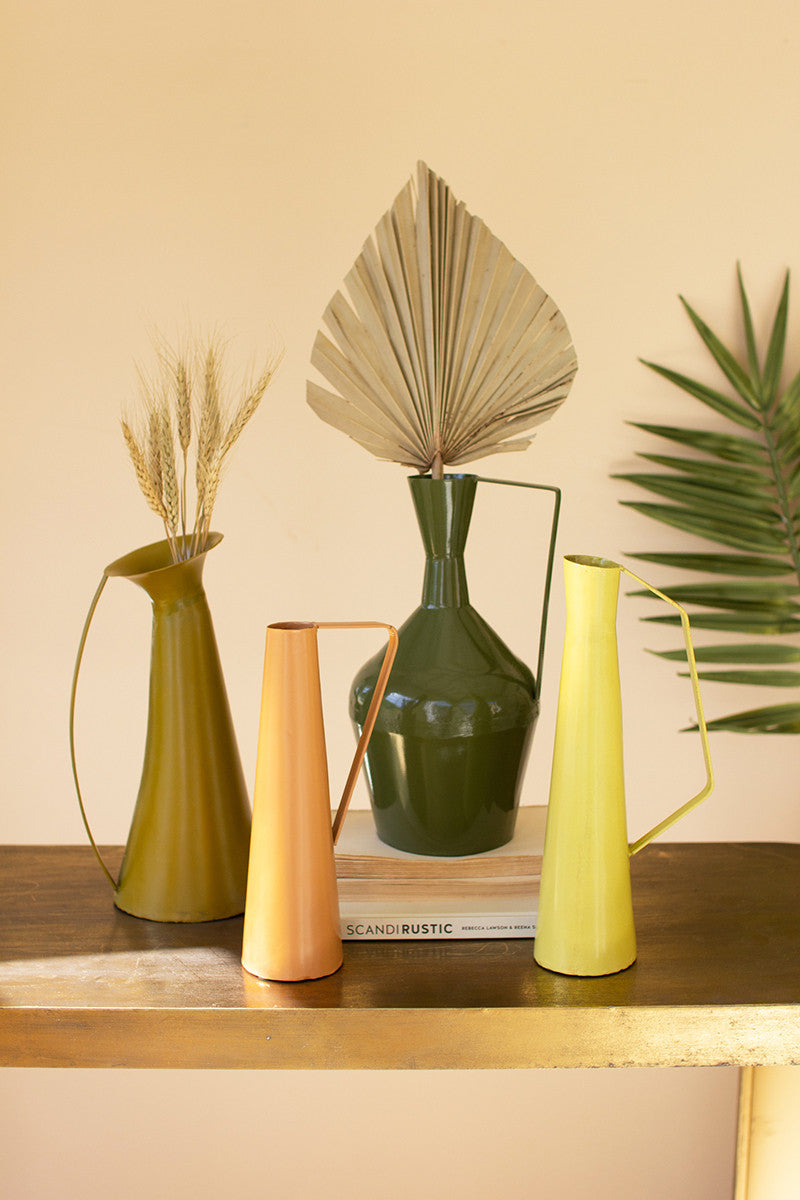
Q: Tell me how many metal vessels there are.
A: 4